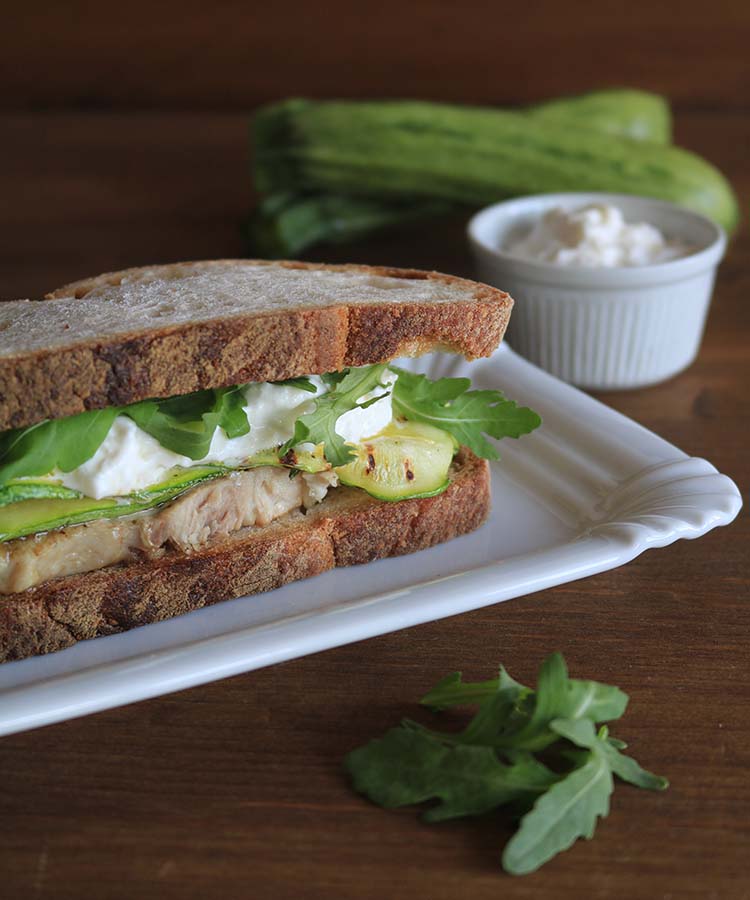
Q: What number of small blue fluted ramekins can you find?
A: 0